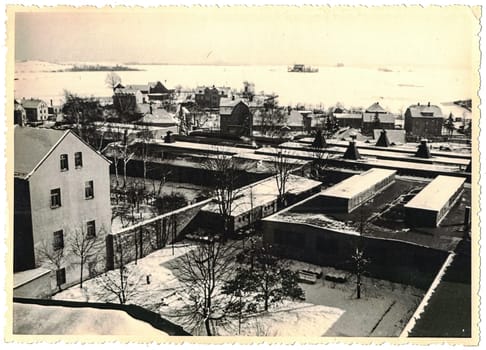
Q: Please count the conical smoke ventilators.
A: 4